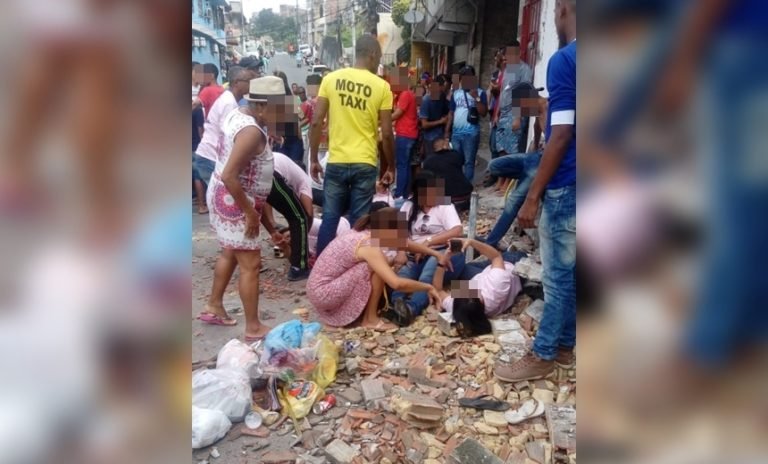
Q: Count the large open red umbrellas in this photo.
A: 0